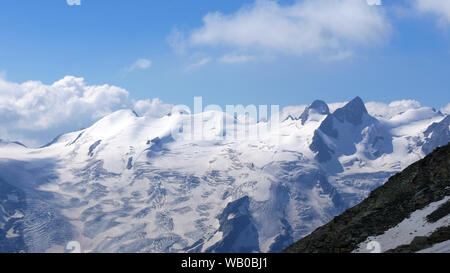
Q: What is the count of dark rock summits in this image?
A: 2